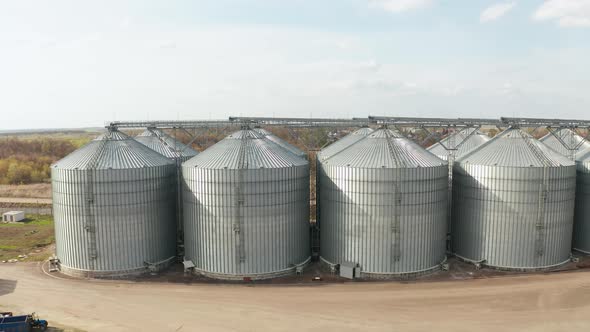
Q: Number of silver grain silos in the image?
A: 10